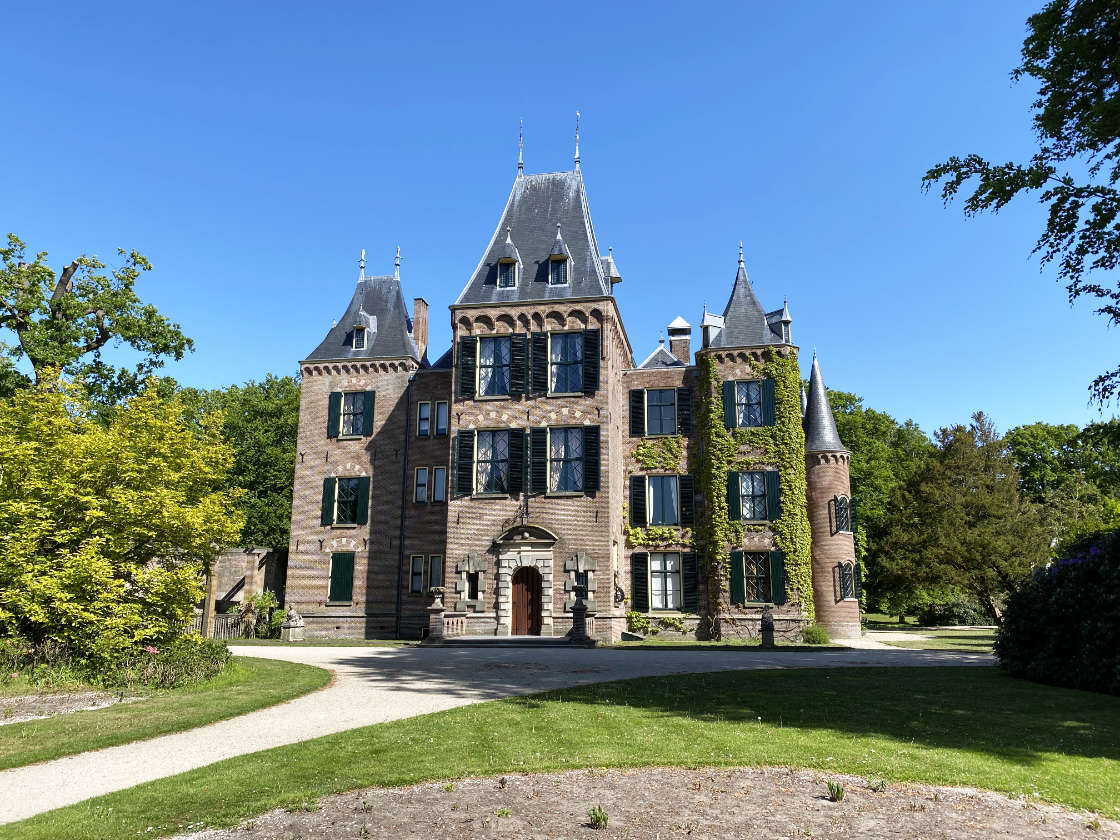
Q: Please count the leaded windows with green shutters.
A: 11